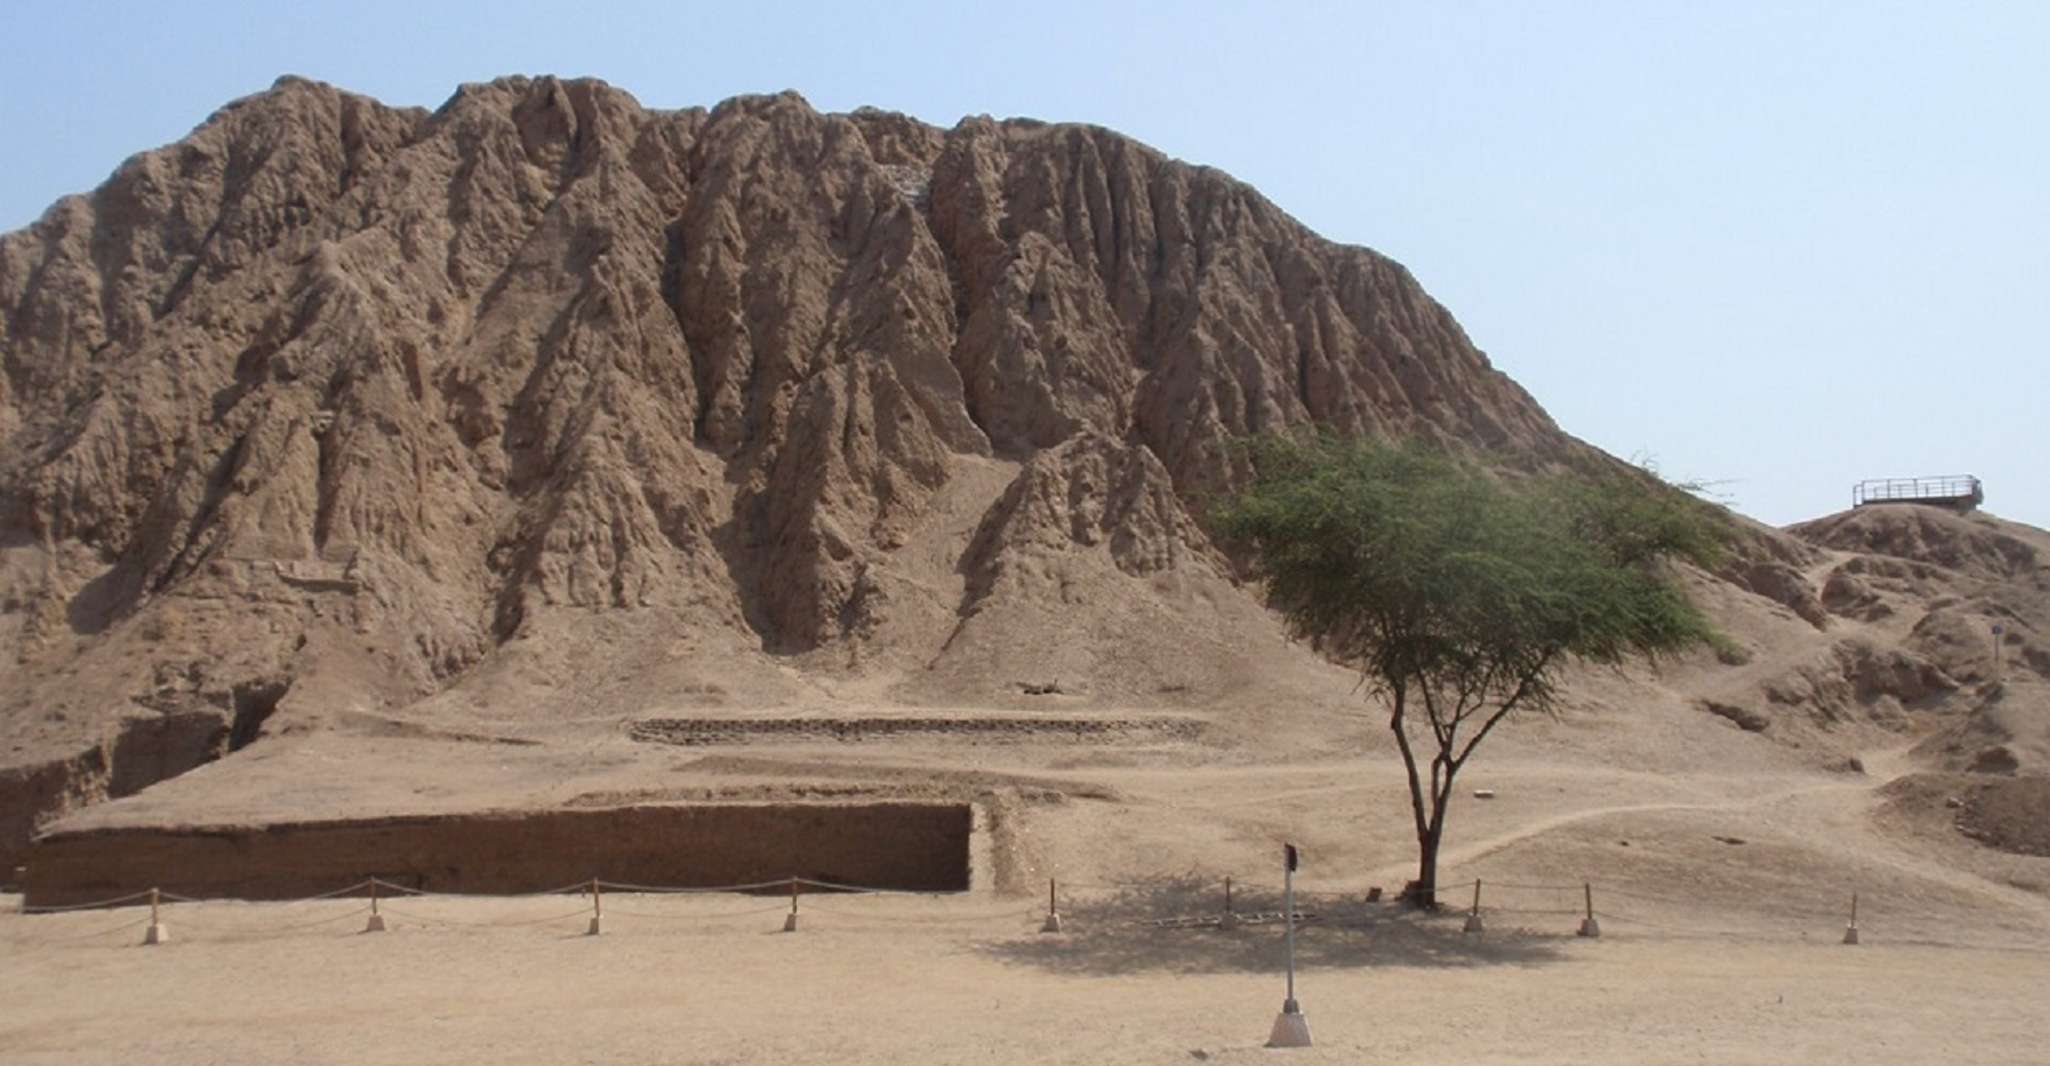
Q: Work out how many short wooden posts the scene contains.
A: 9